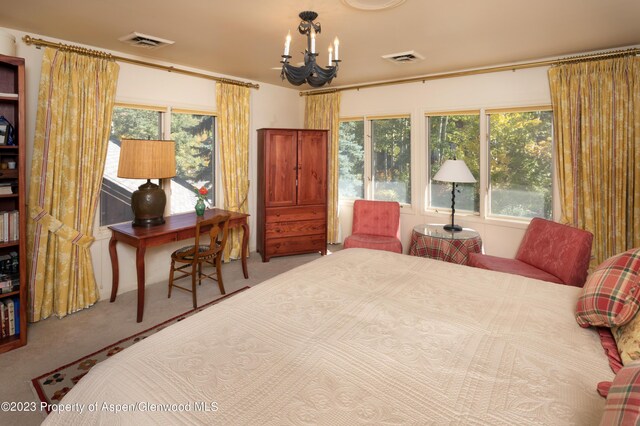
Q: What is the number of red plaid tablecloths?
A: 1